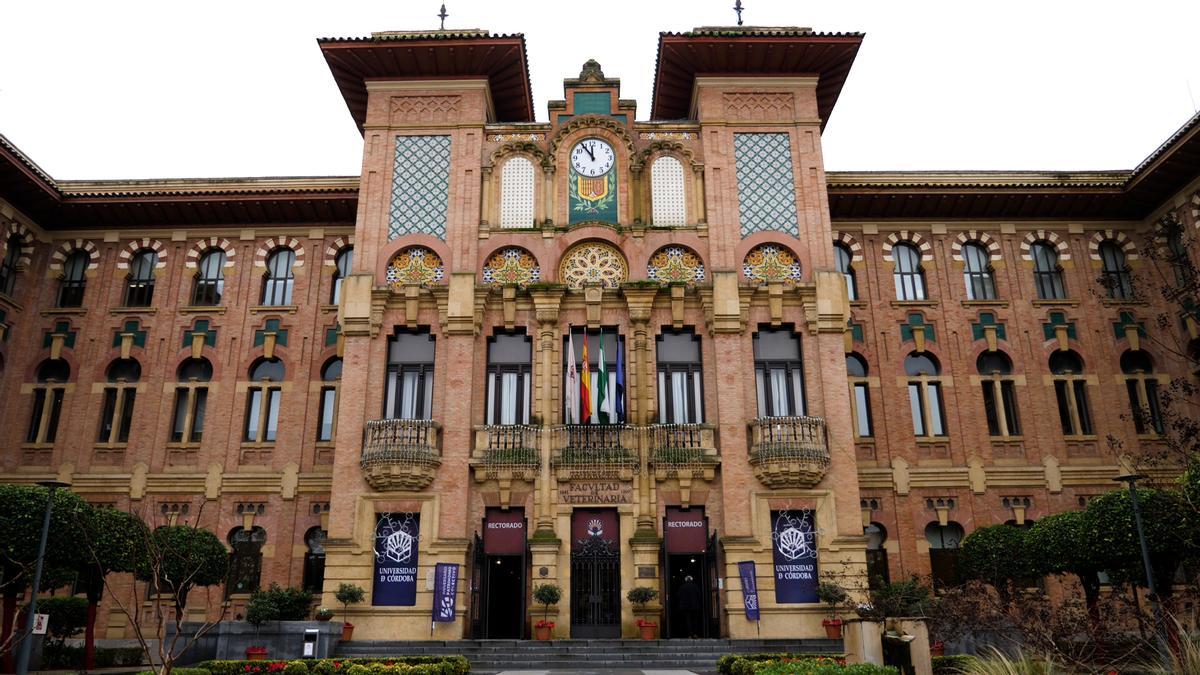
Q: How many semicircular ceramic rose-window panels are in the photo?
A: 5